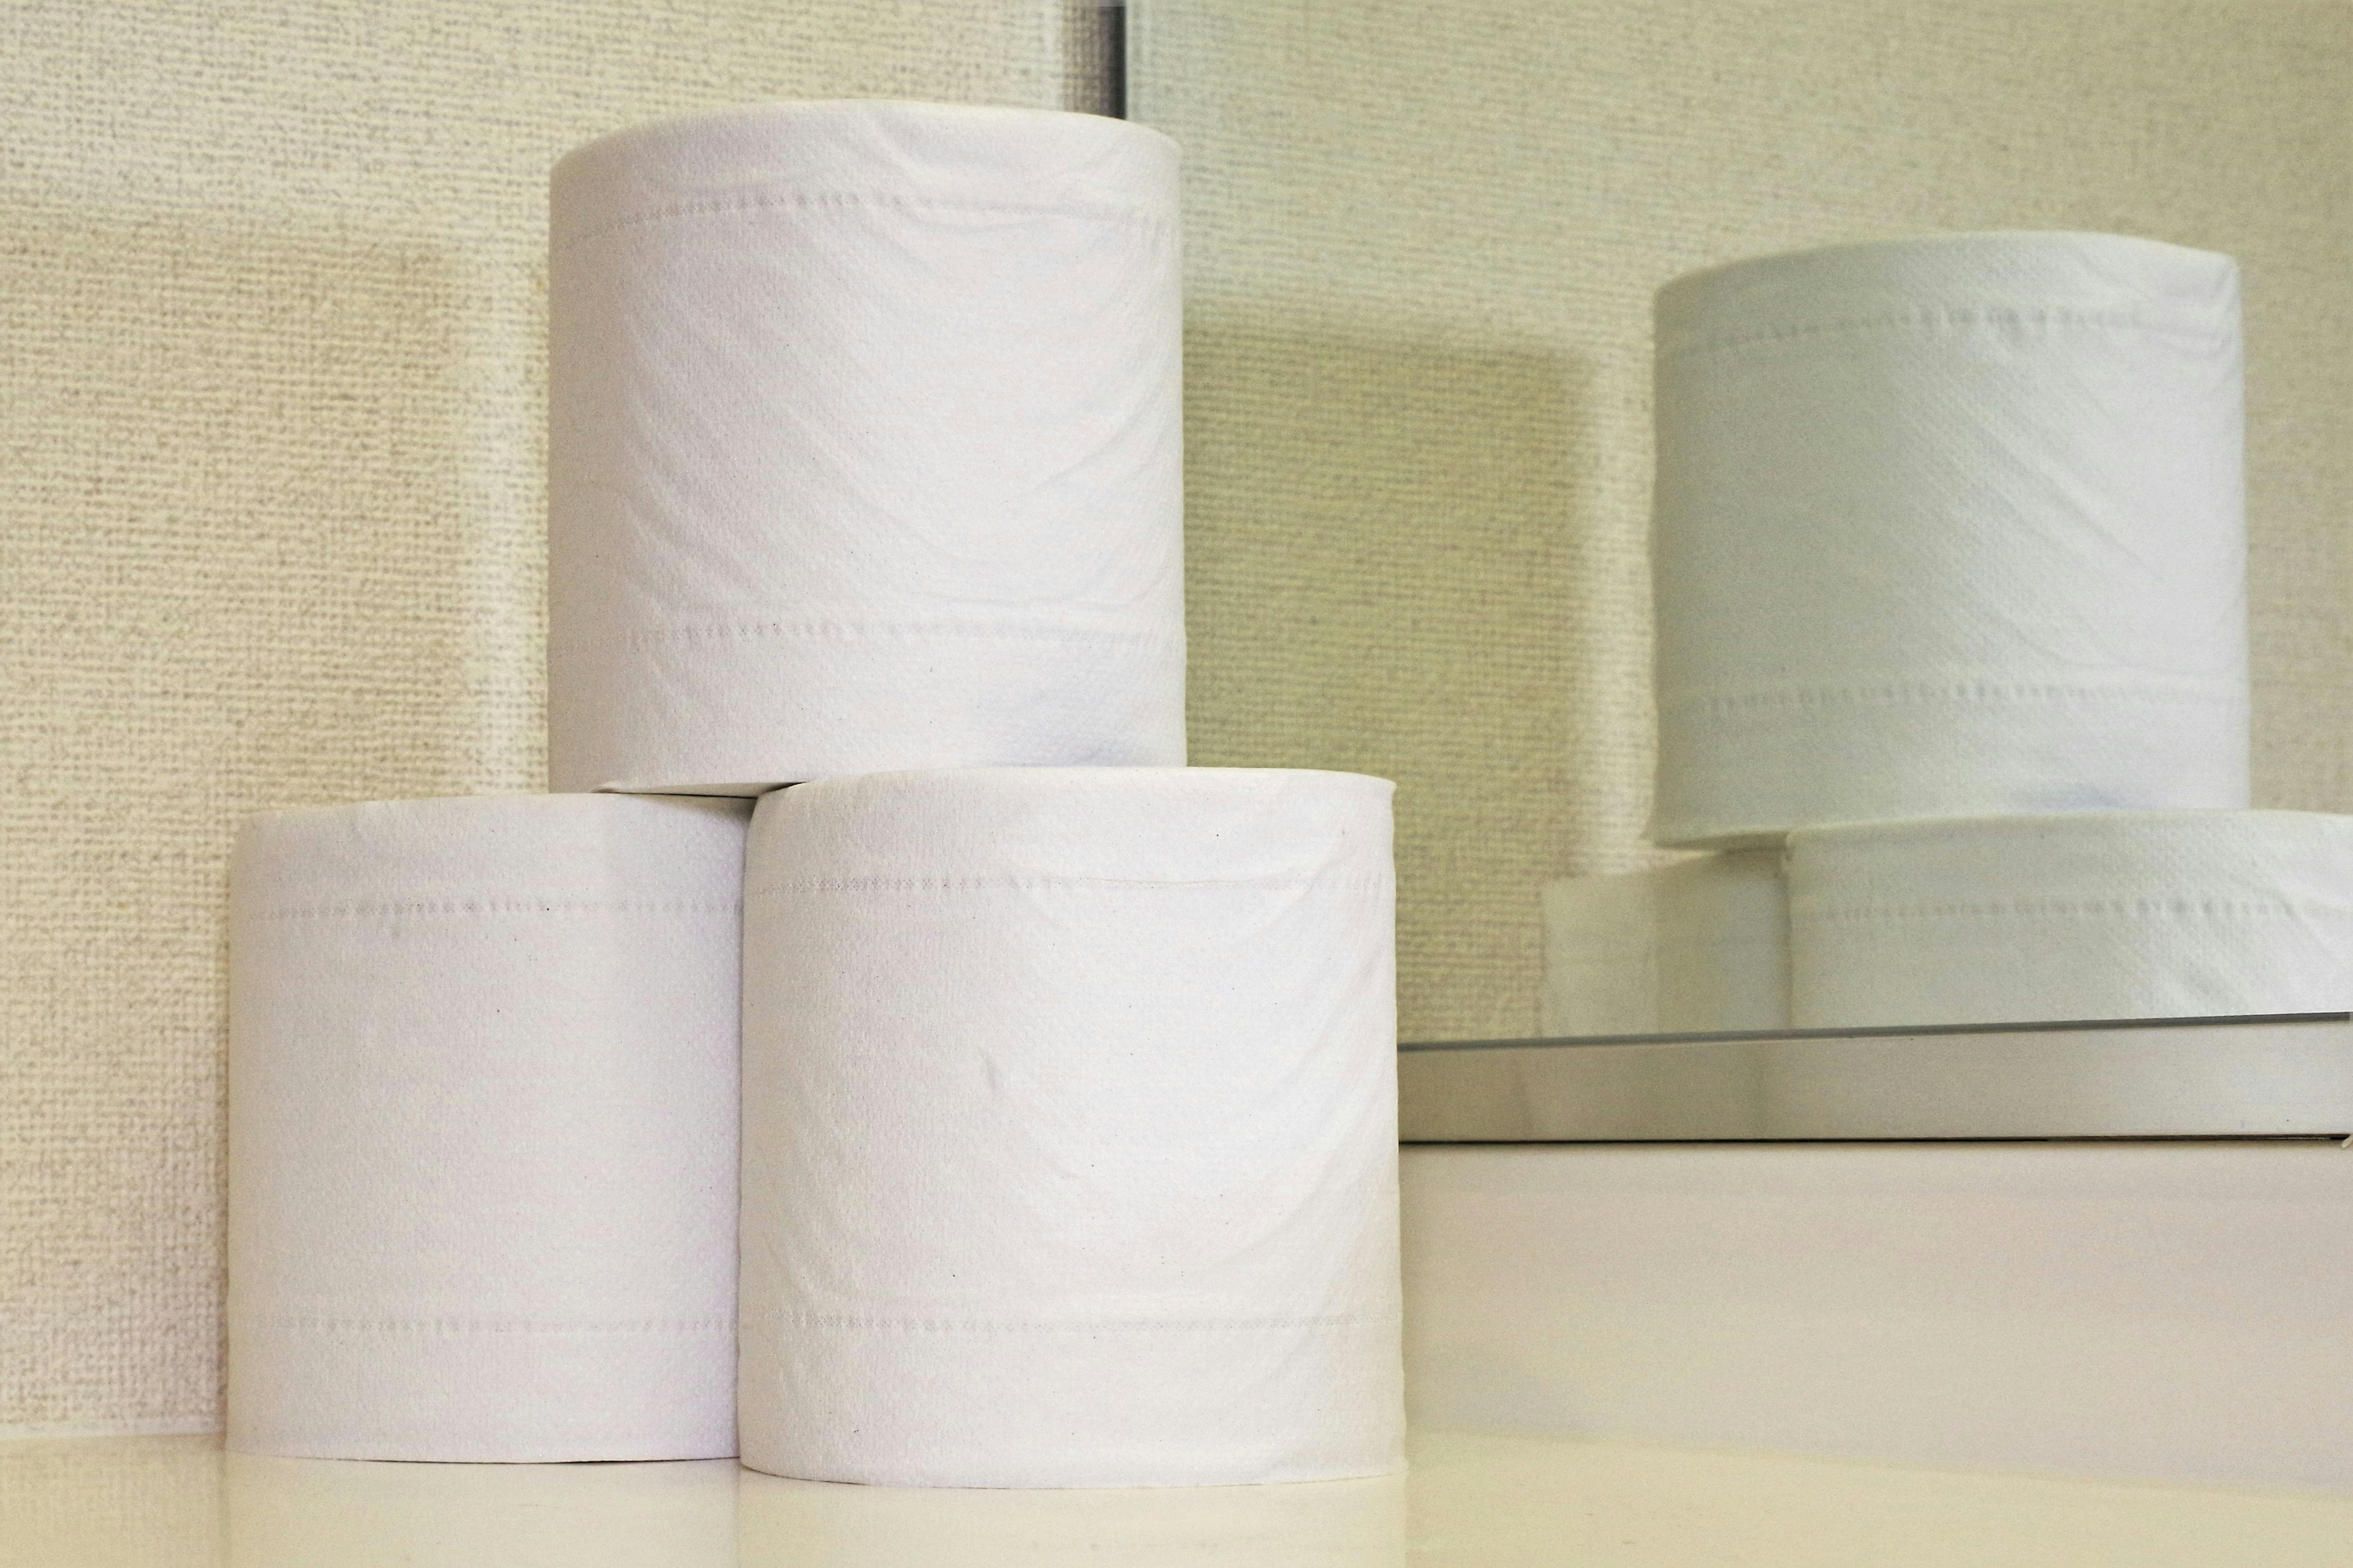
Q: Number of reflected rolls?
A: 3